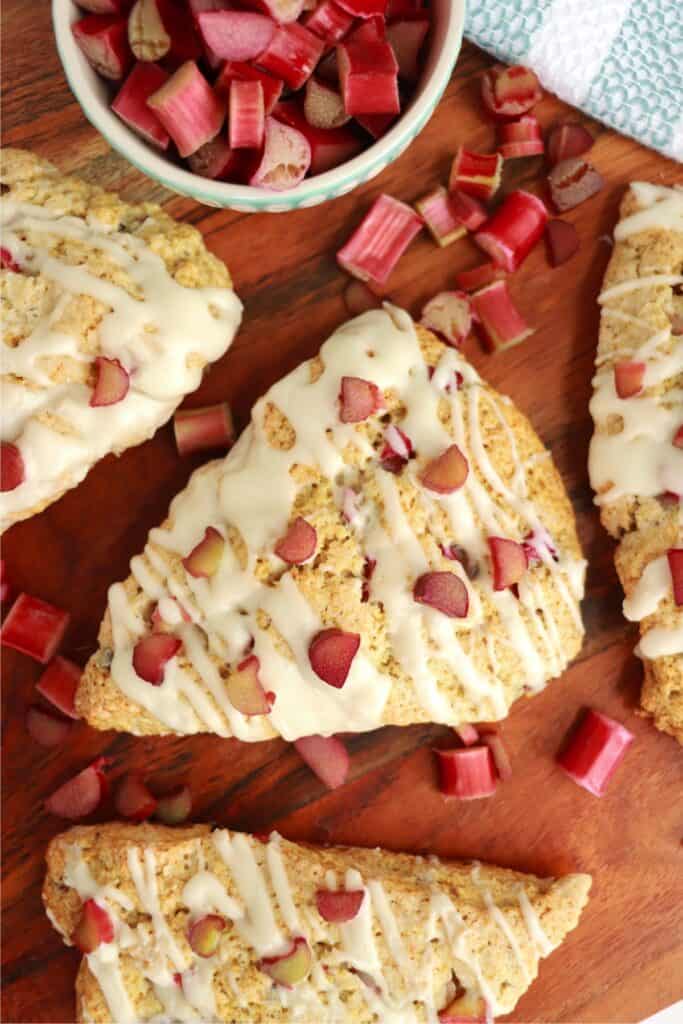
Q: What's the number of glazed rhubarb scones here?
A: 4